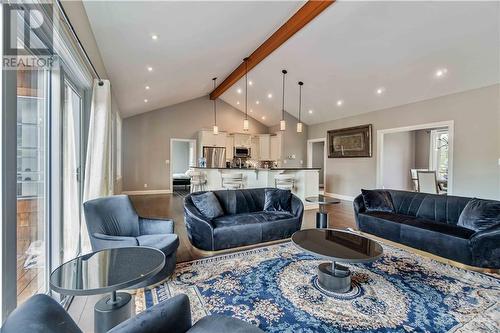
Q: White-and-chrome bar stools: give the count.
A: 3